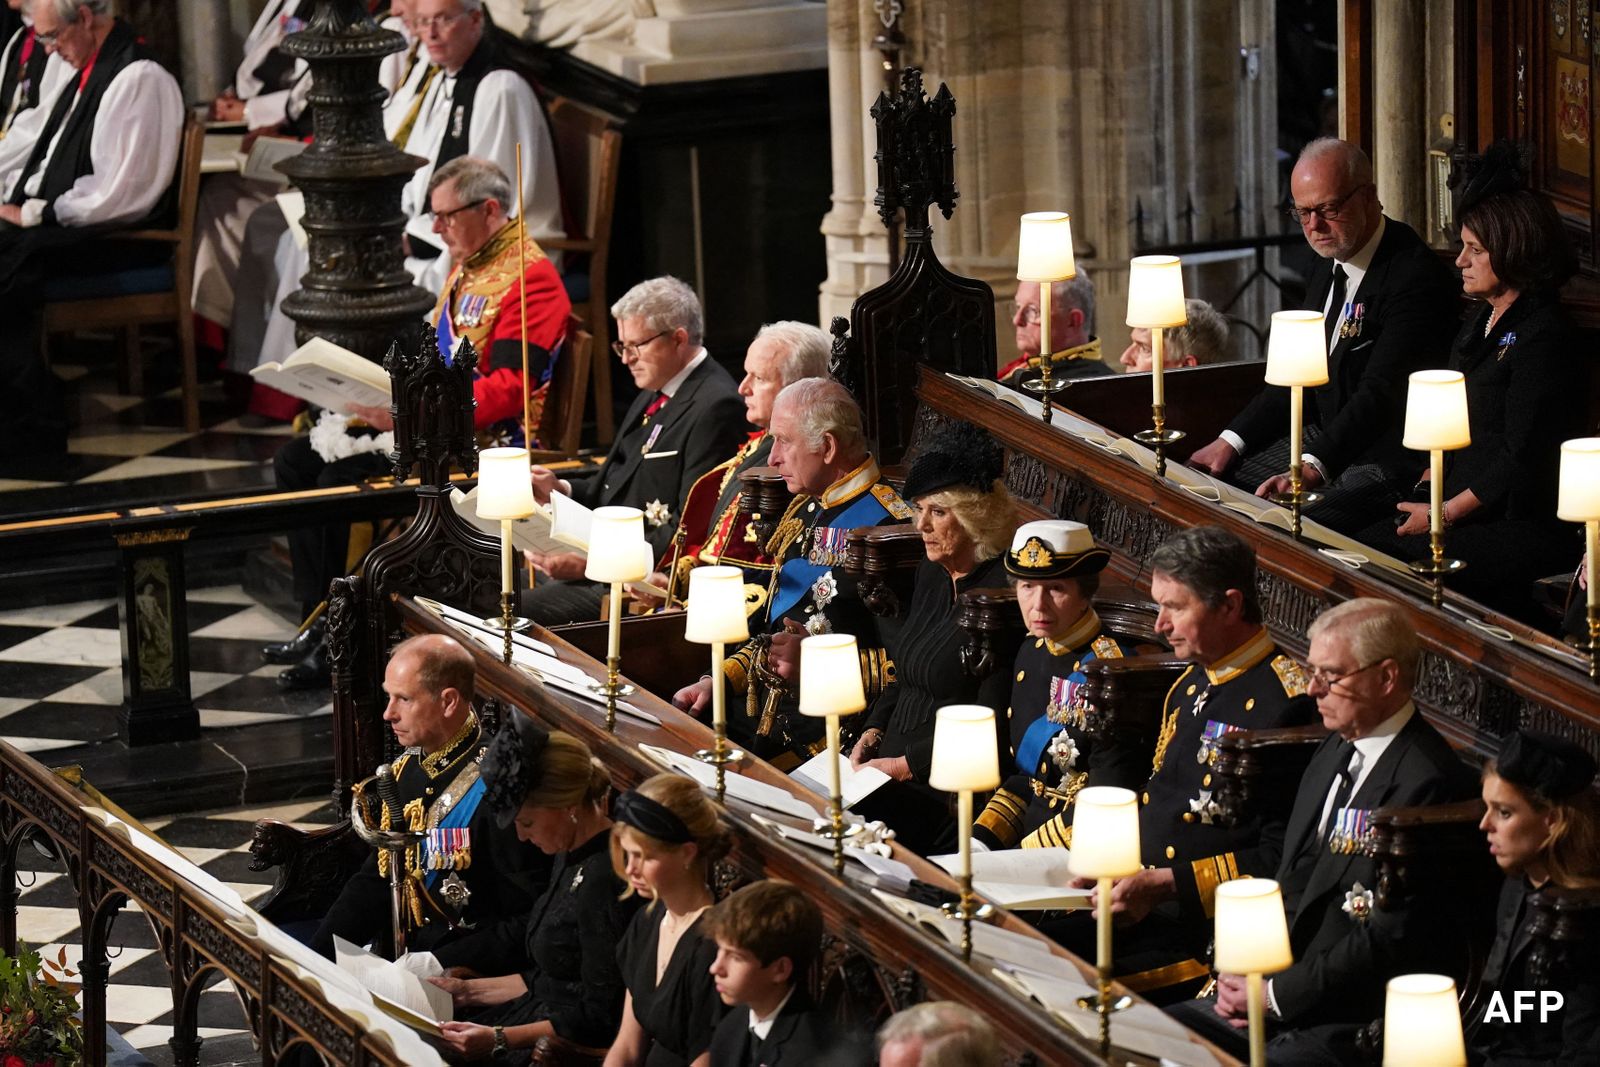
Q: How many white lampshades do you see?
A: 13